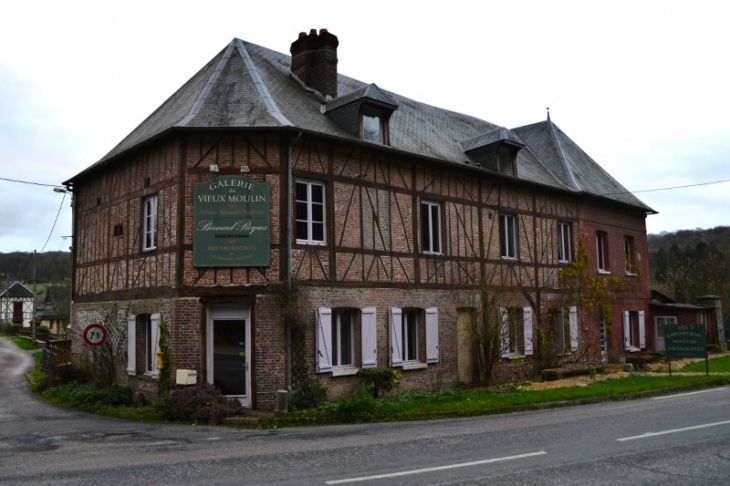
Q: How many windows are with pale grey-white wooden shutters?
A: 6